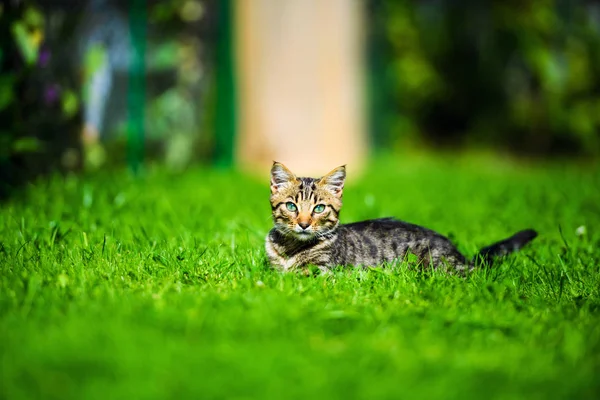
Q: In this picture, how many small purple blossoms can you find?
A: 2